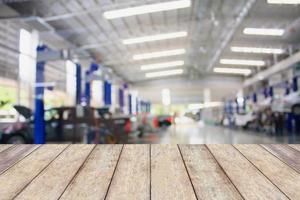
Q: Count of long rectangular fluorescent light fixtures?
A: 10